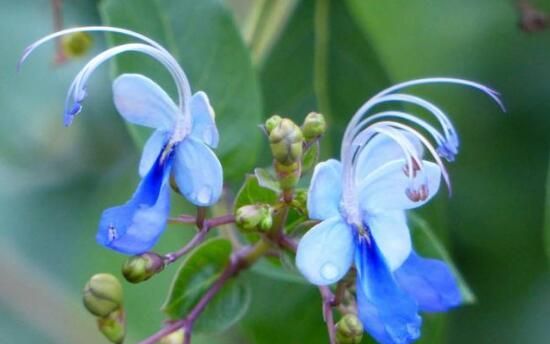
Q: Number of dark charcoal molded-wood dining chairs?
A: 0